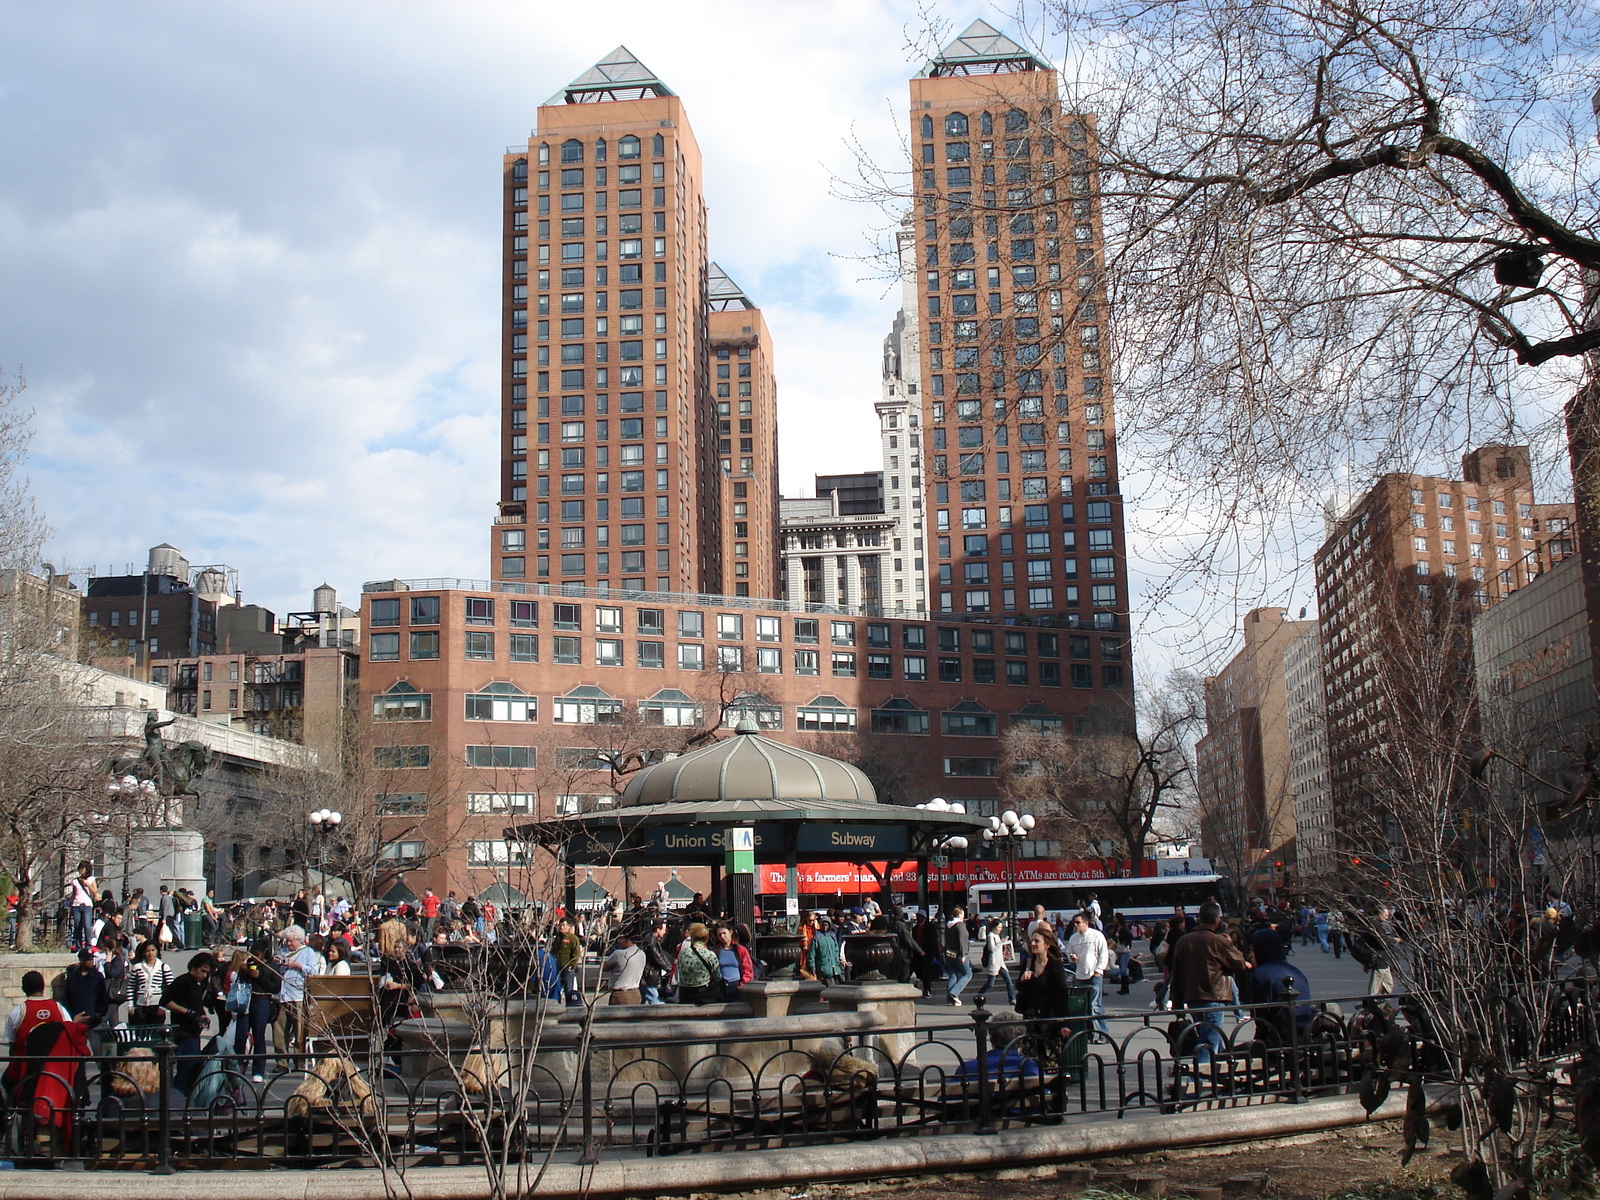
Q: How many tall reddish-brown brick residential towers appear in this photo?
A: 3